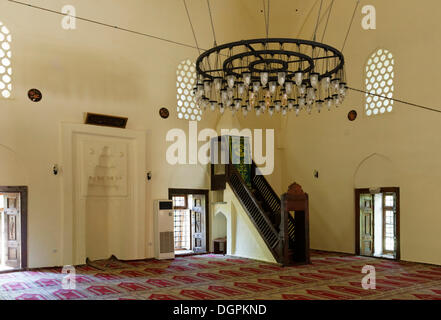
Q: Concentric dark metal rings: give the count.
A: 3